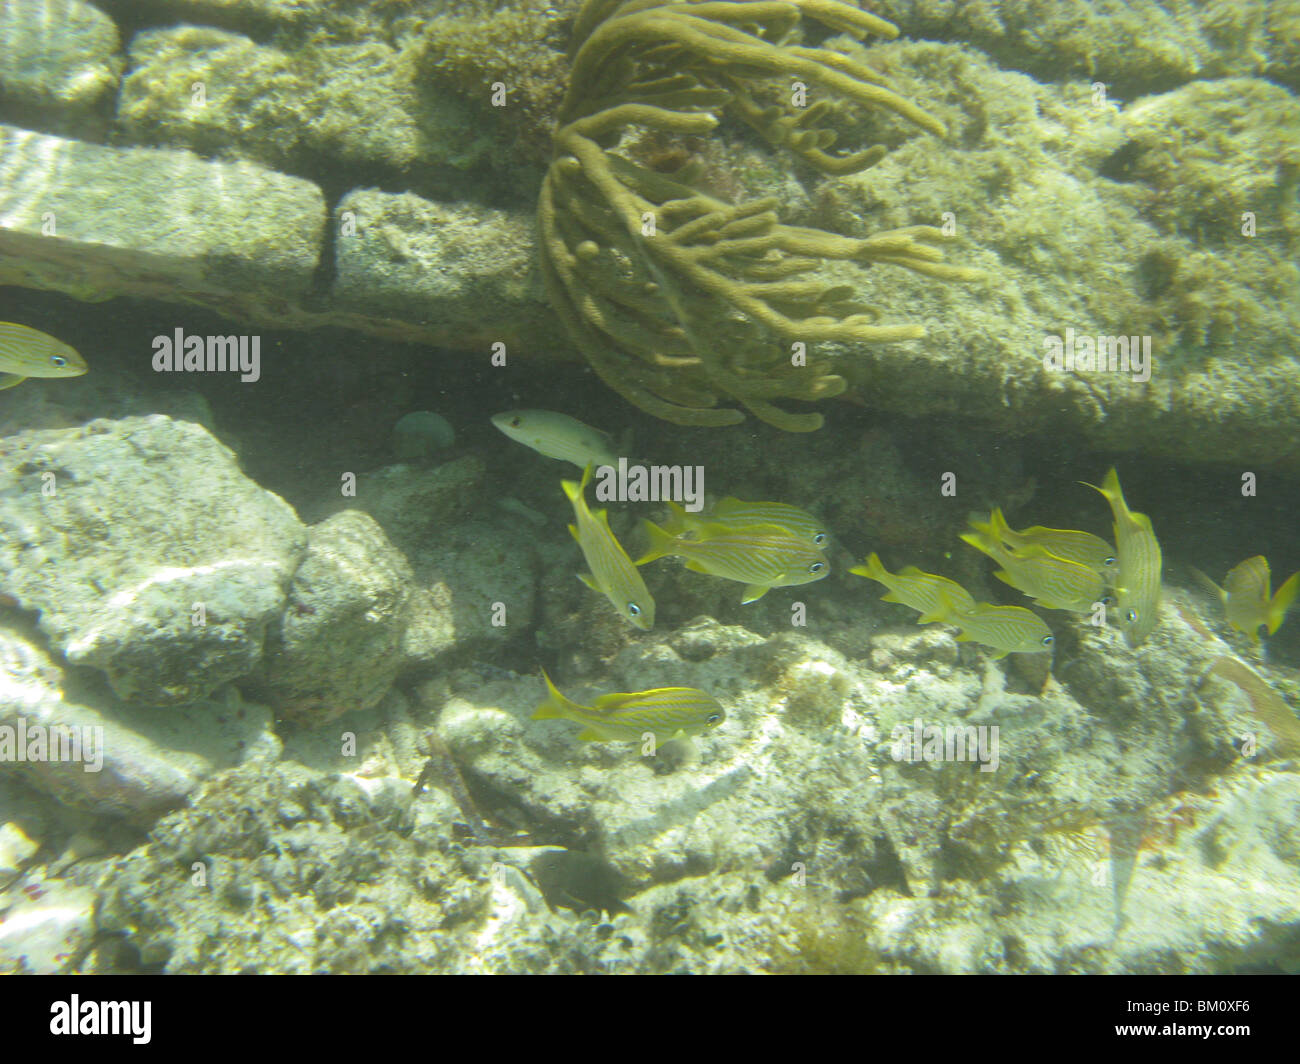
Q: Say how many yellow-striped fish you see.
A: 11